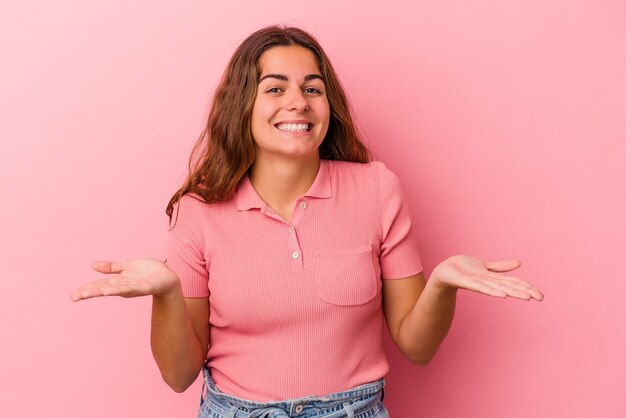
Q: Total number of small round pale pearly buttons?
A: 3